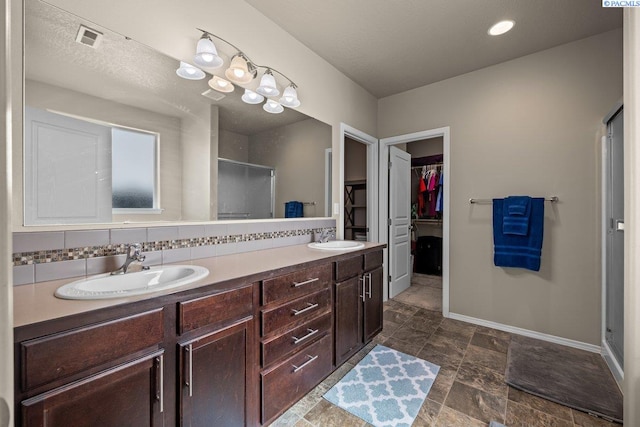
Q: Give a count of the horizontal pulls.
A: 4